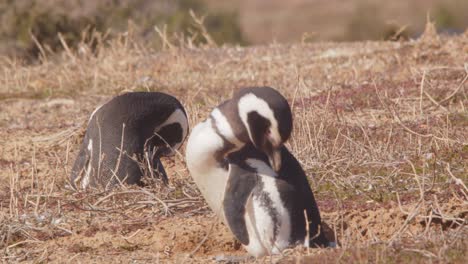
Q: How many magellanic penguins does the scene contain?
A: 2